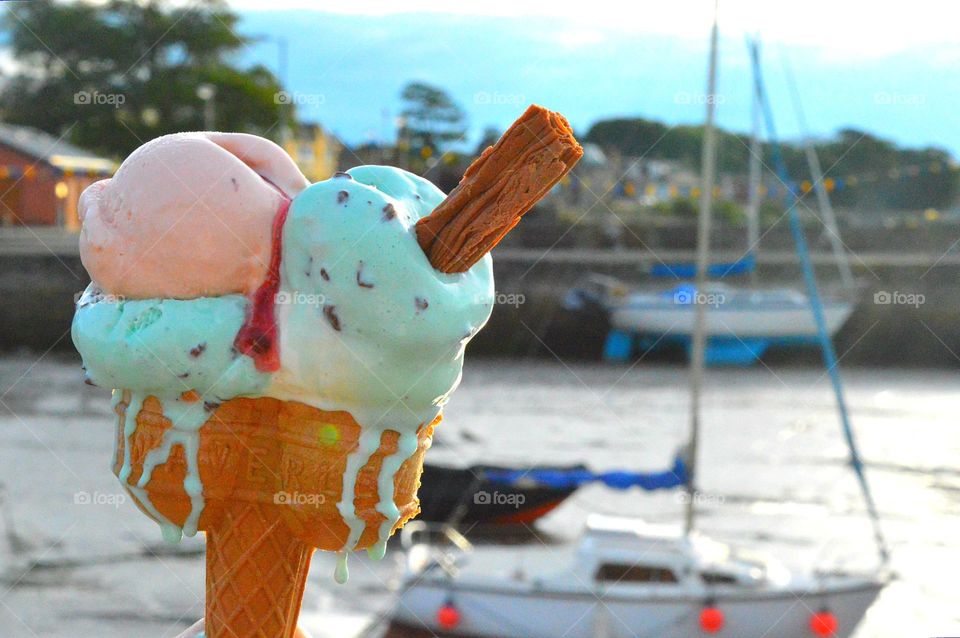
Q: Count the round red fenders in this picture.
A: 3